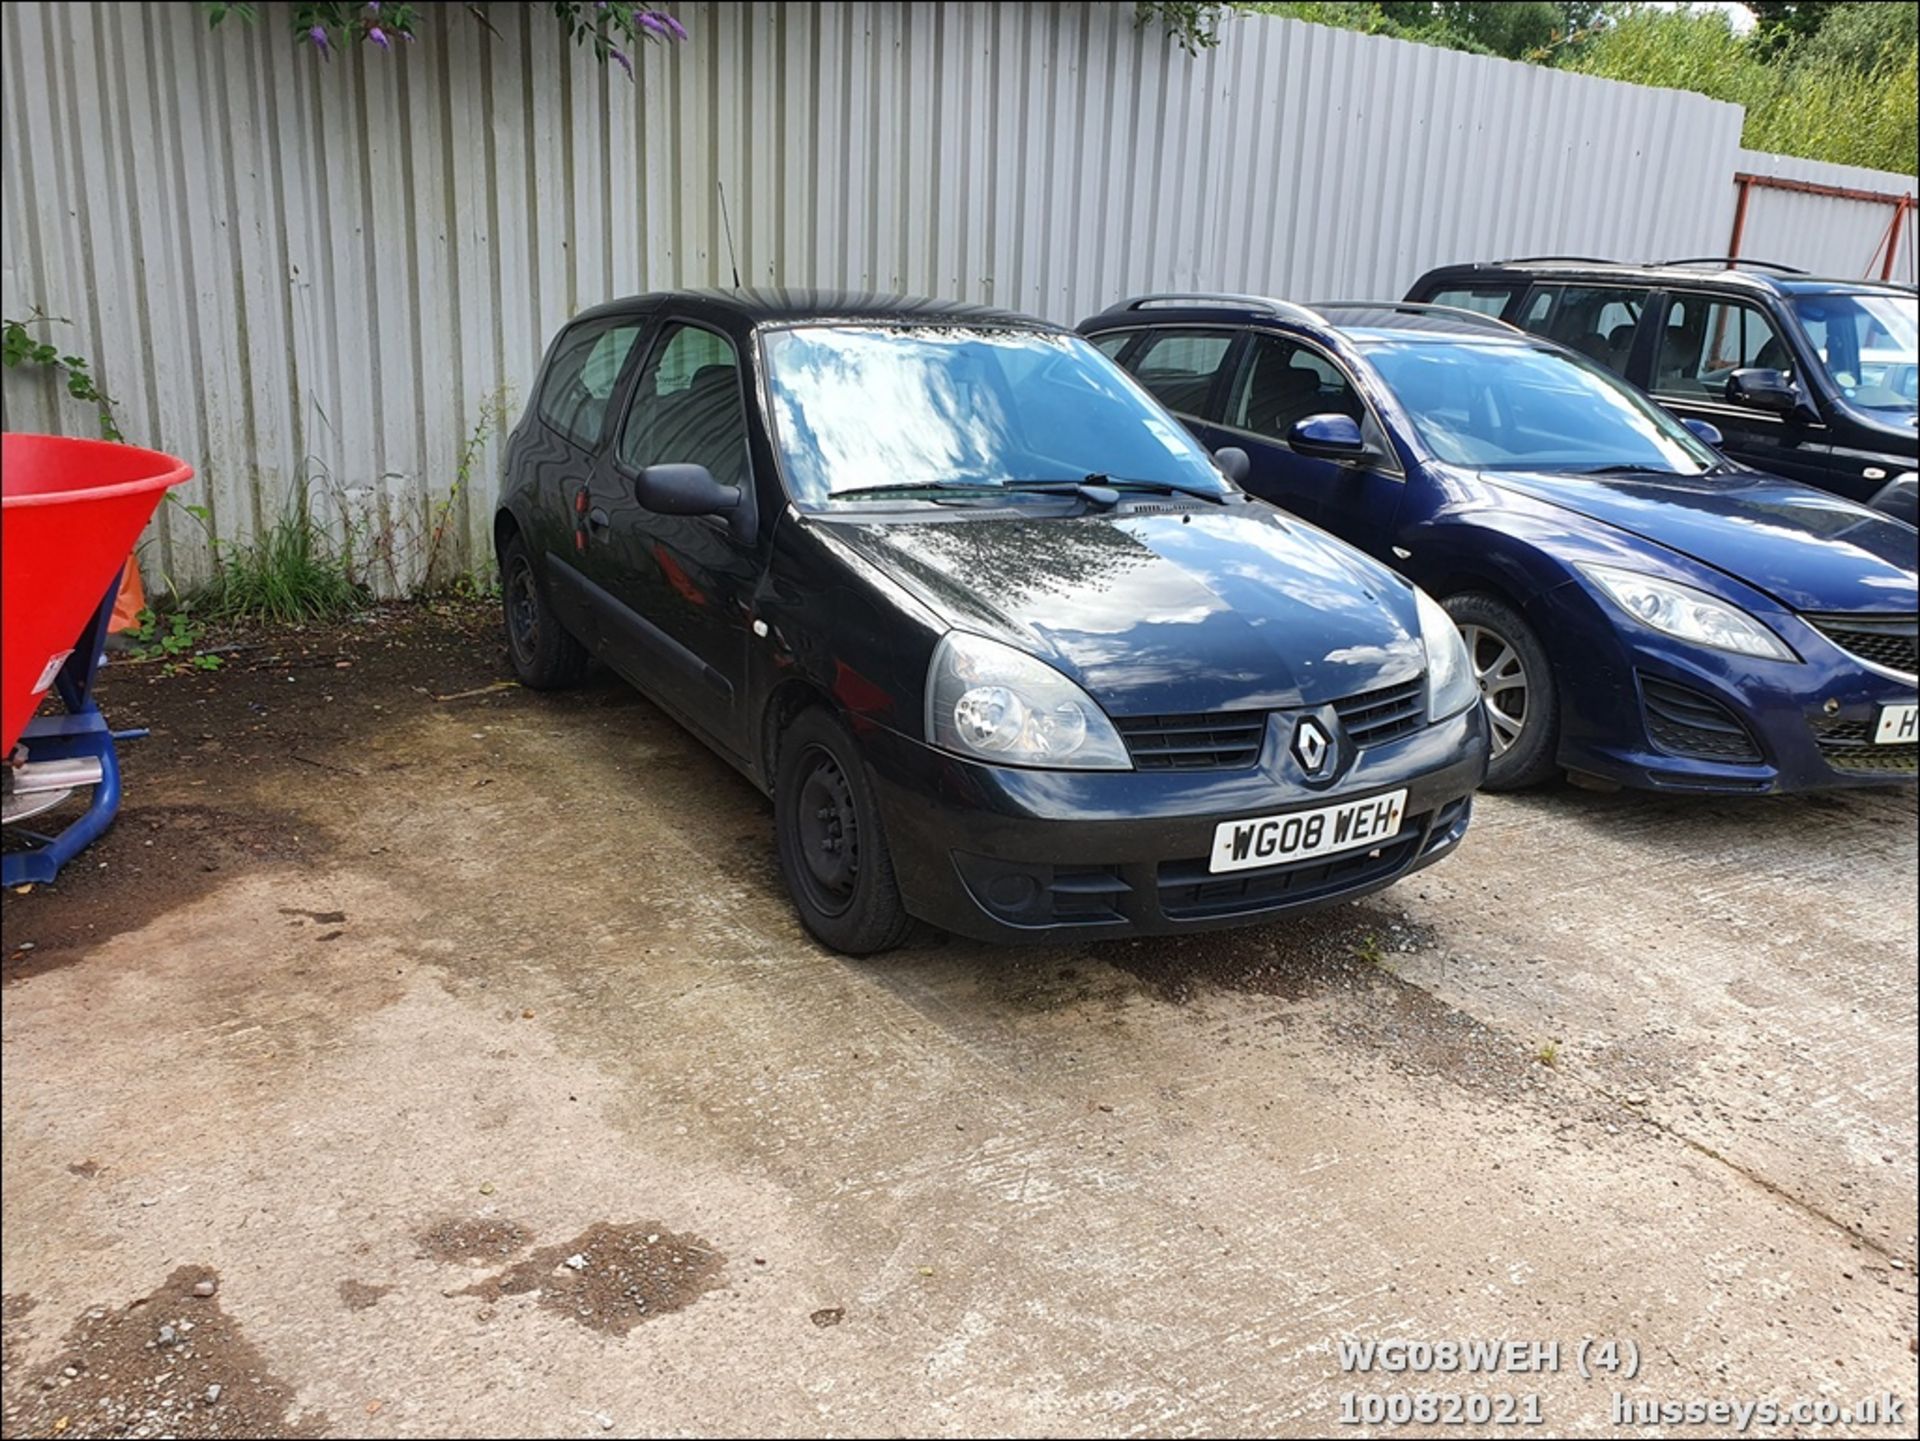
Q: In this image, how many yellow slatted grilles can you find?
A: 0